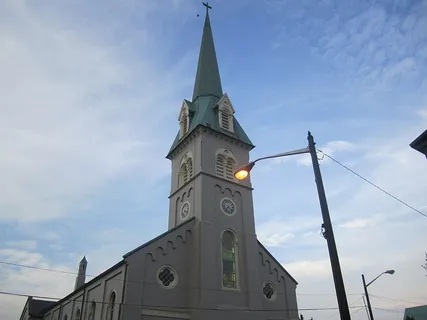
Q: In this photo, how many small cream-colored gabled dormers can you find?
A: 2